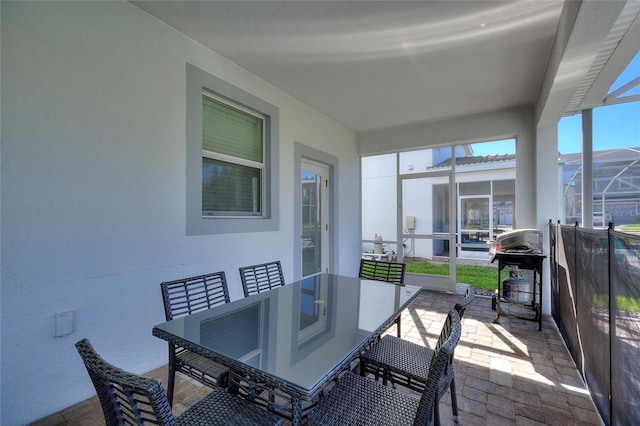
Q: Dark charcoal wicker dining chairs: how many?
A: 6